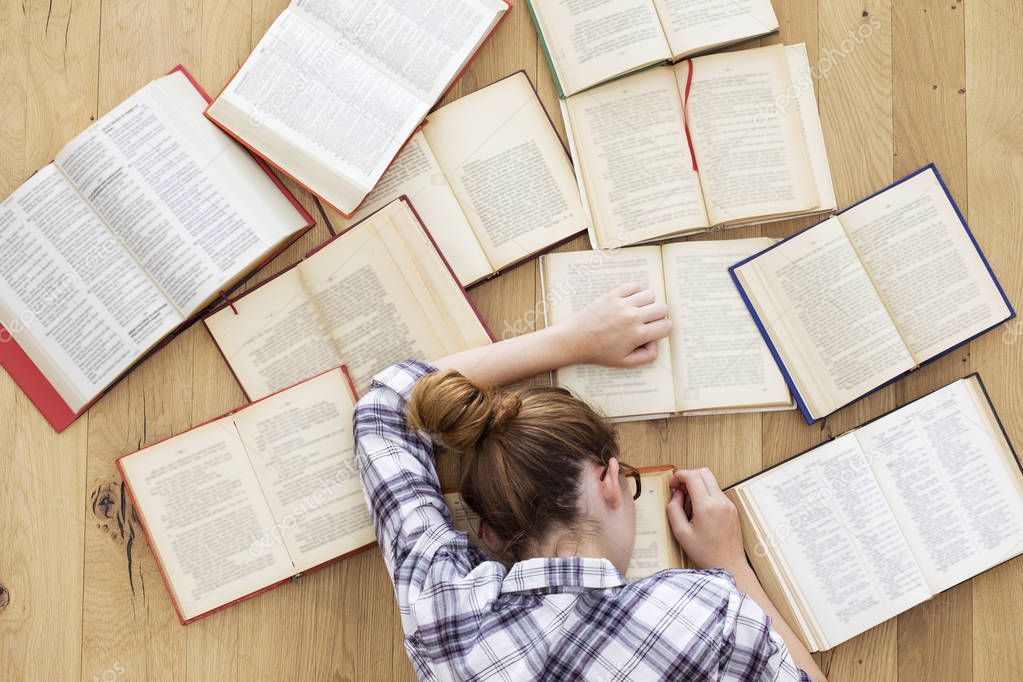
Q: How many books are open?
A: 11